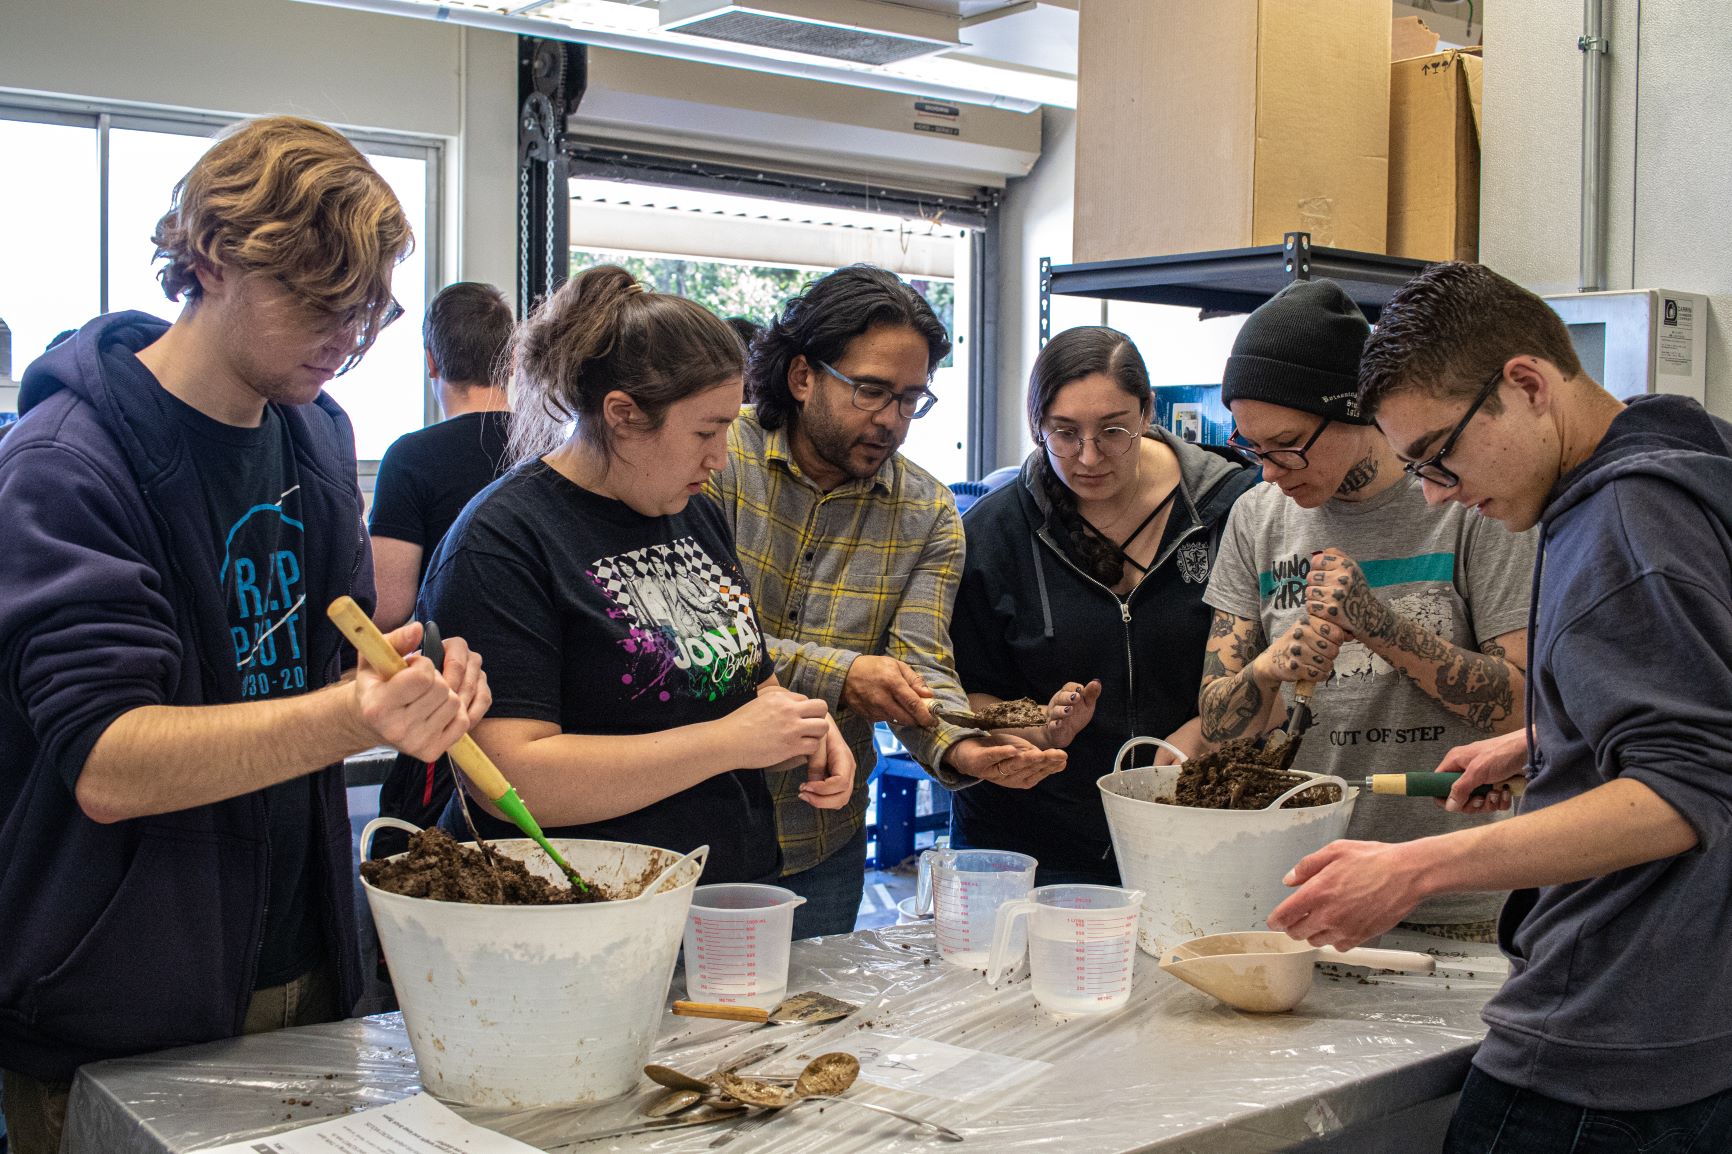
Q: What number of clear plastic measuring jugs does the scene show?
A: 3